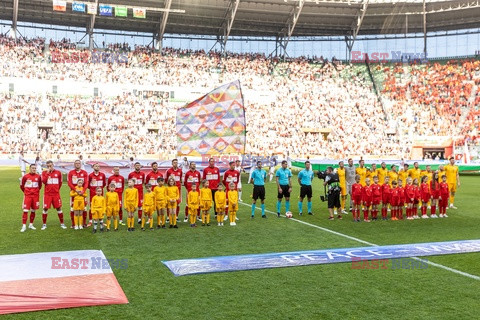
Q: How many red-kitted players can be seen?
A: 11